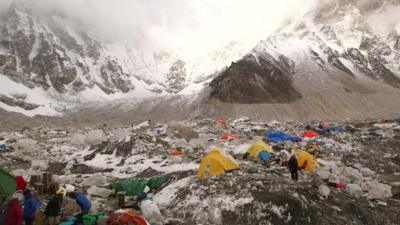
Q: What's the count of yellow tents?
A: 3